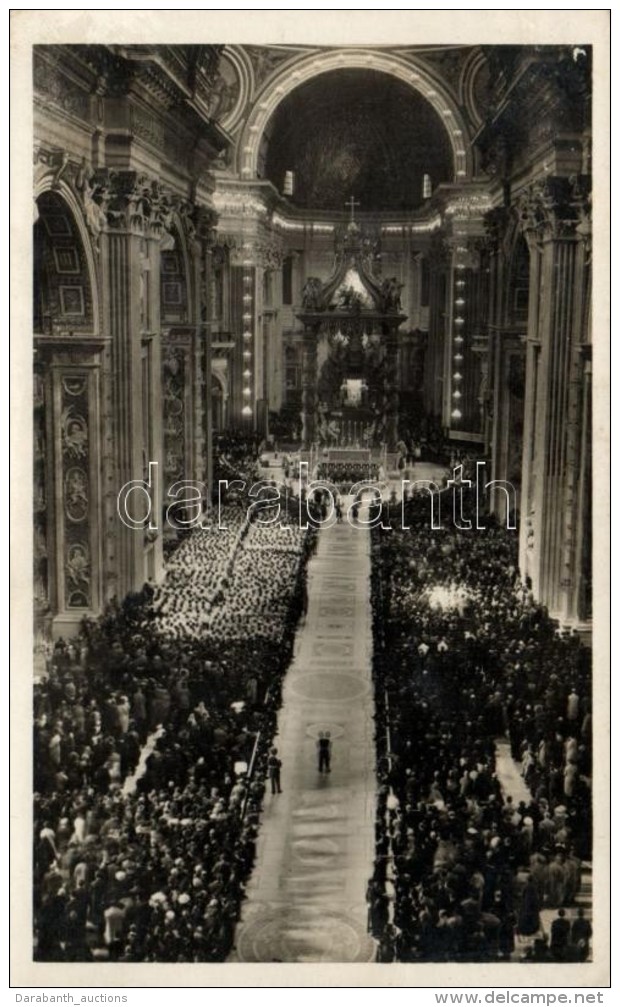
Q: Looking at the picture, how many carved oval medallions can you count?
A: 3